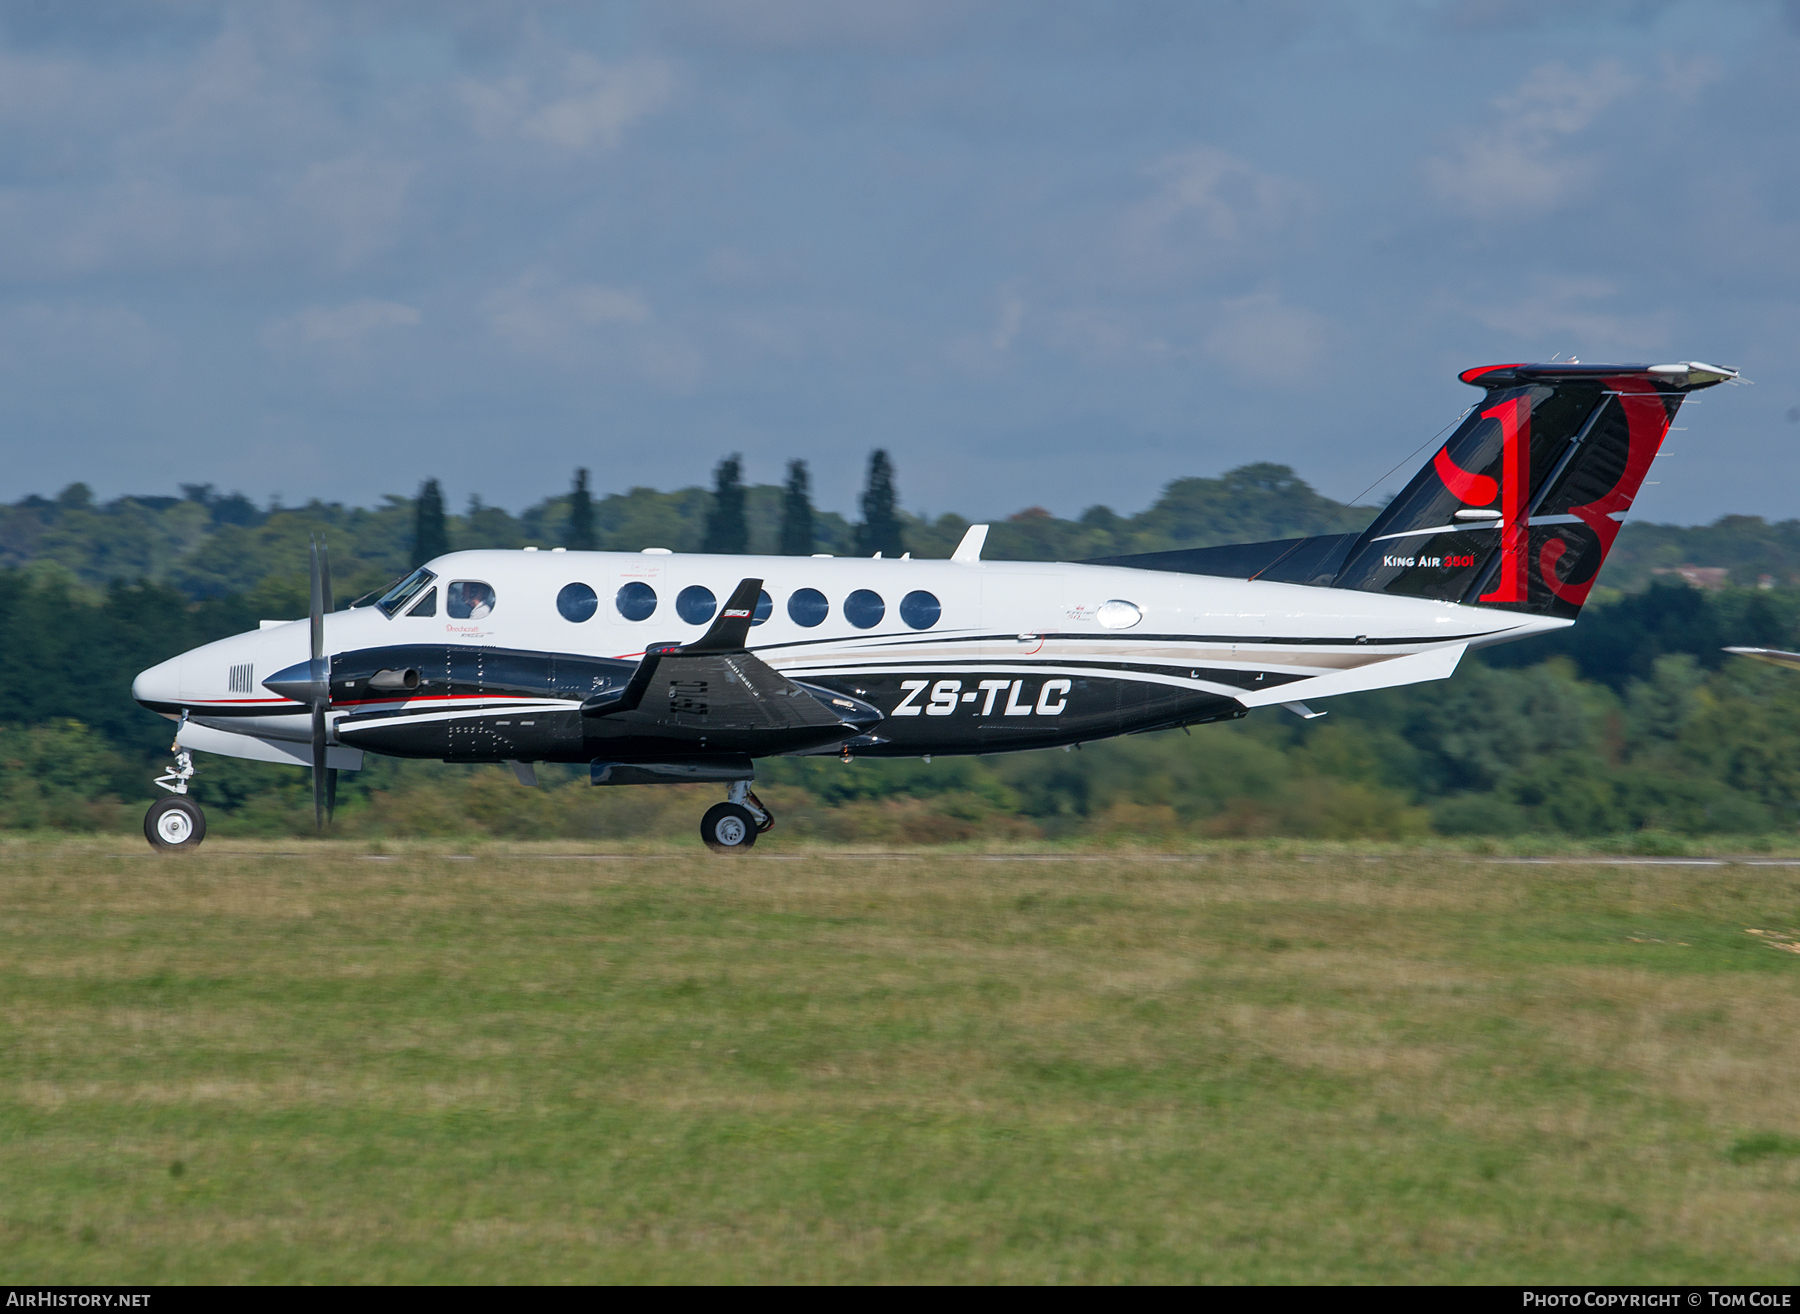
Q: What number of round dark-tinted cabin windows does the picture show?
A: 7